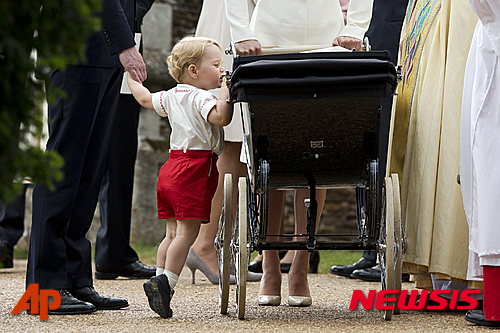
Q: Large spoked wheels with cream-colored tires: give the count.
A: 4